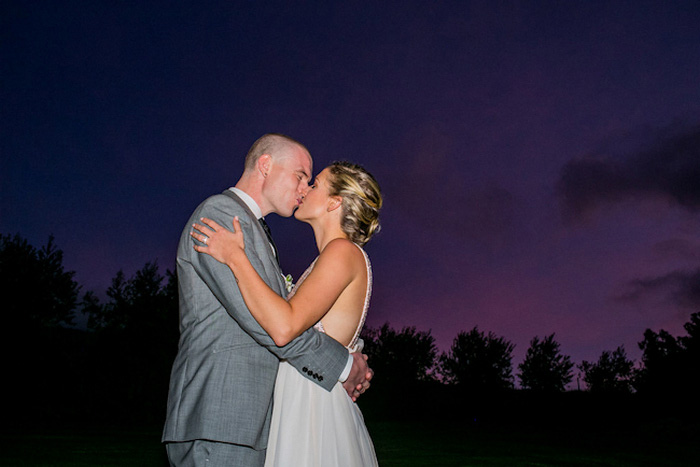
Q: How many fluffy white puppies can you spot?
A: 0